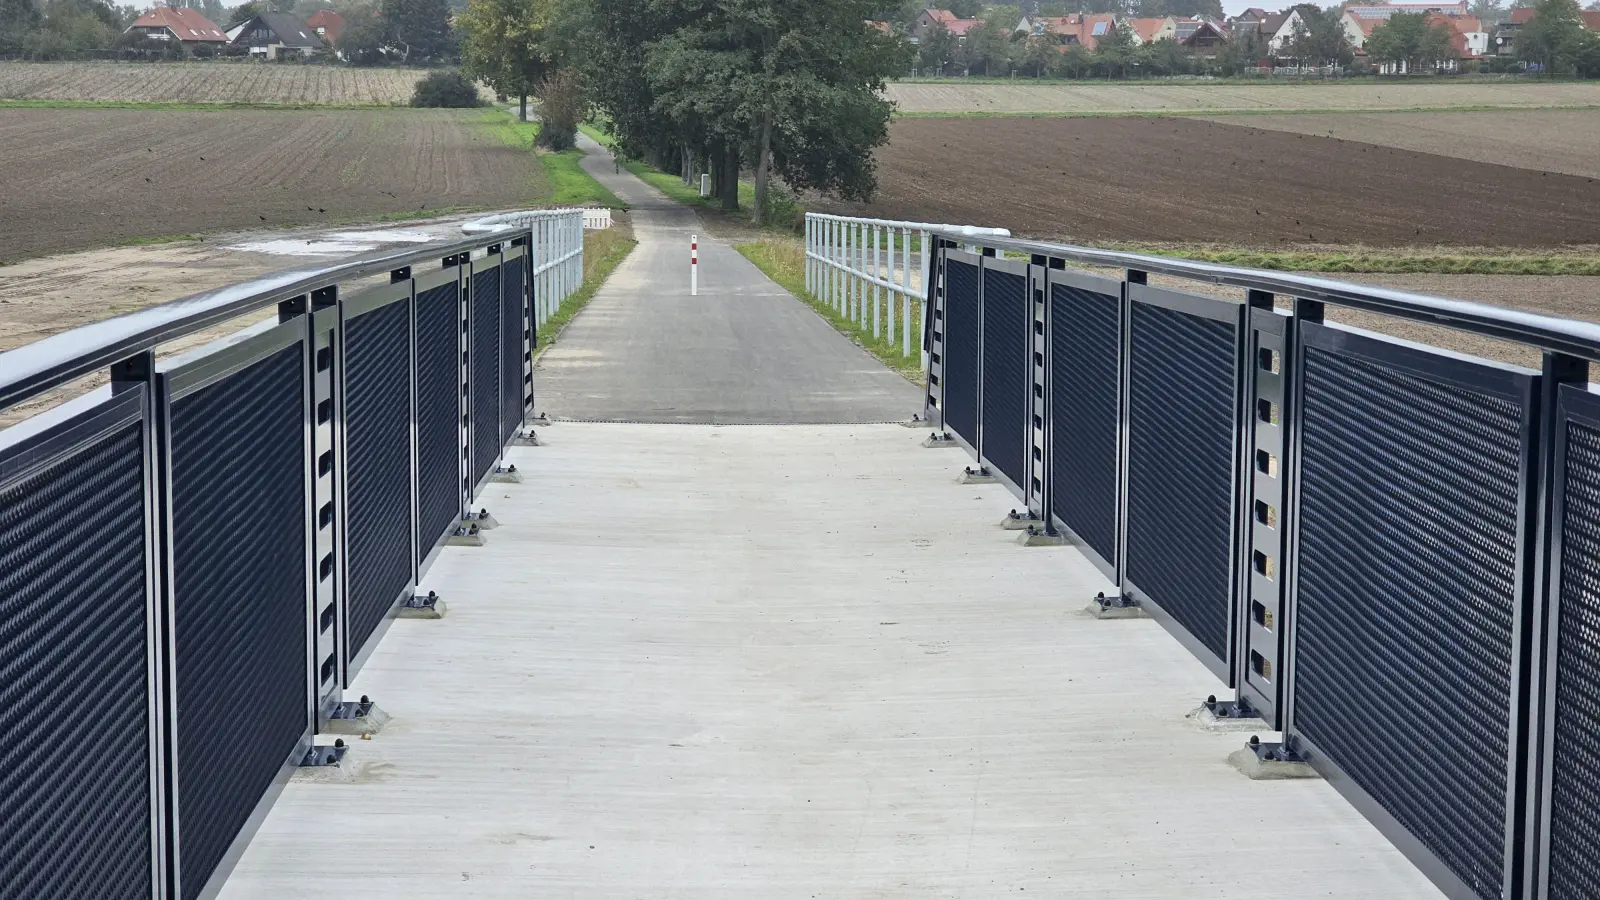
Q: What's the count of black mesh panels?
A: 12